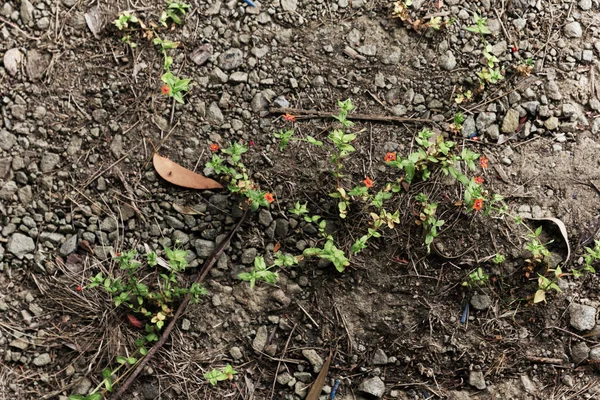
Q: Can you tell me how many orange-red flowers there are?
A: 9